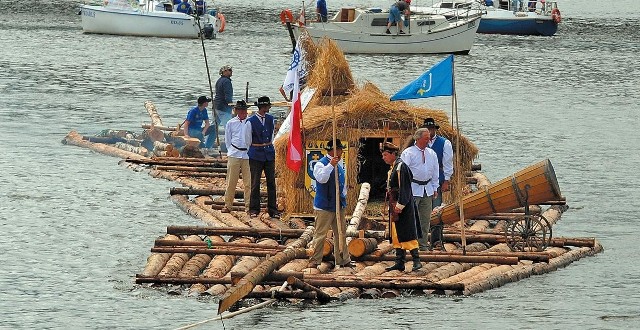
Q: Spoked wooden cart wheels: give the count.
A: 2